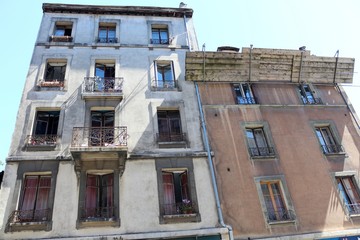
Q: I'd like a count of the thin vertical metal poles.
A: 4